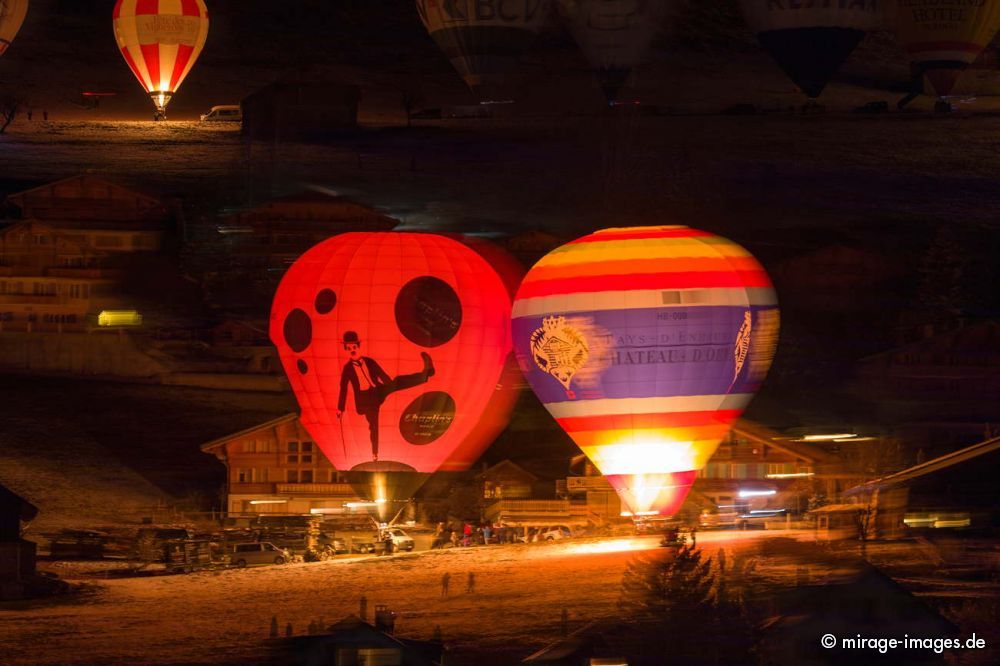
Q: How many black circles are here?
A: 5